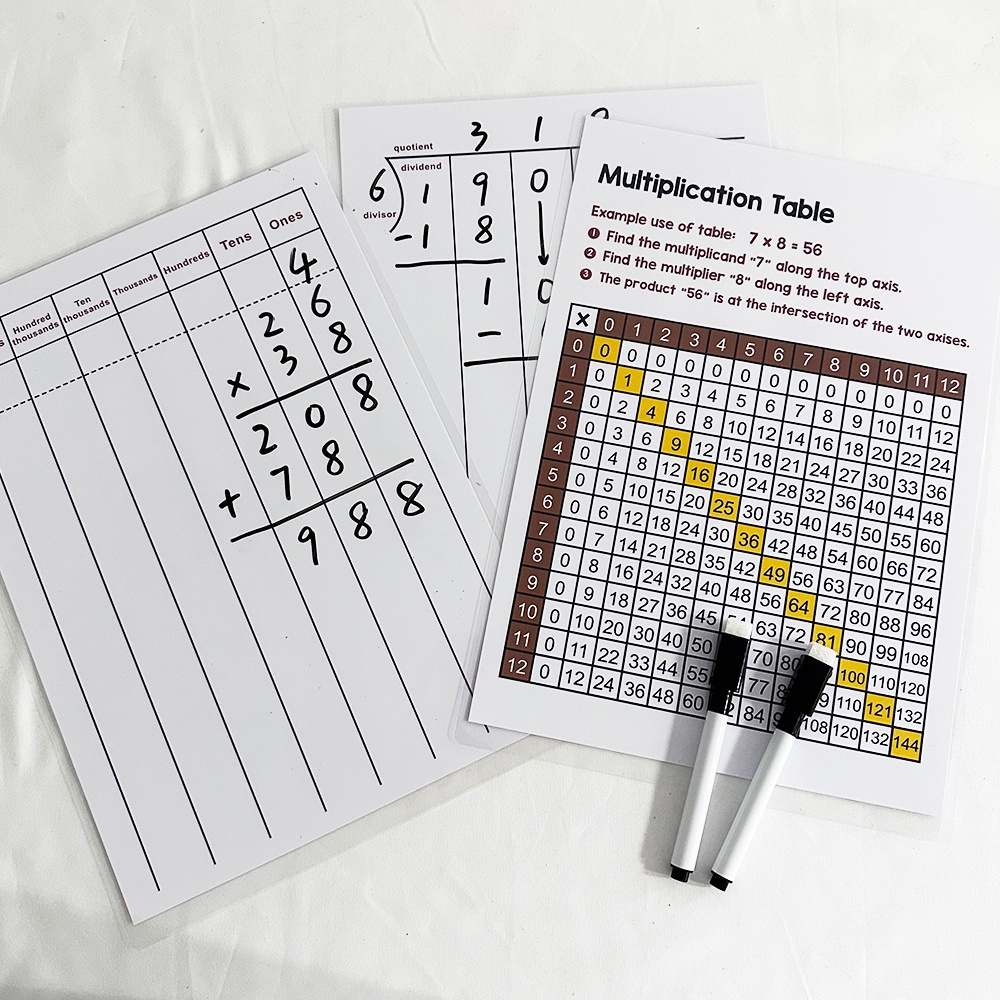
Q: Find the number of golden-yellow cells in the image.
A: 13